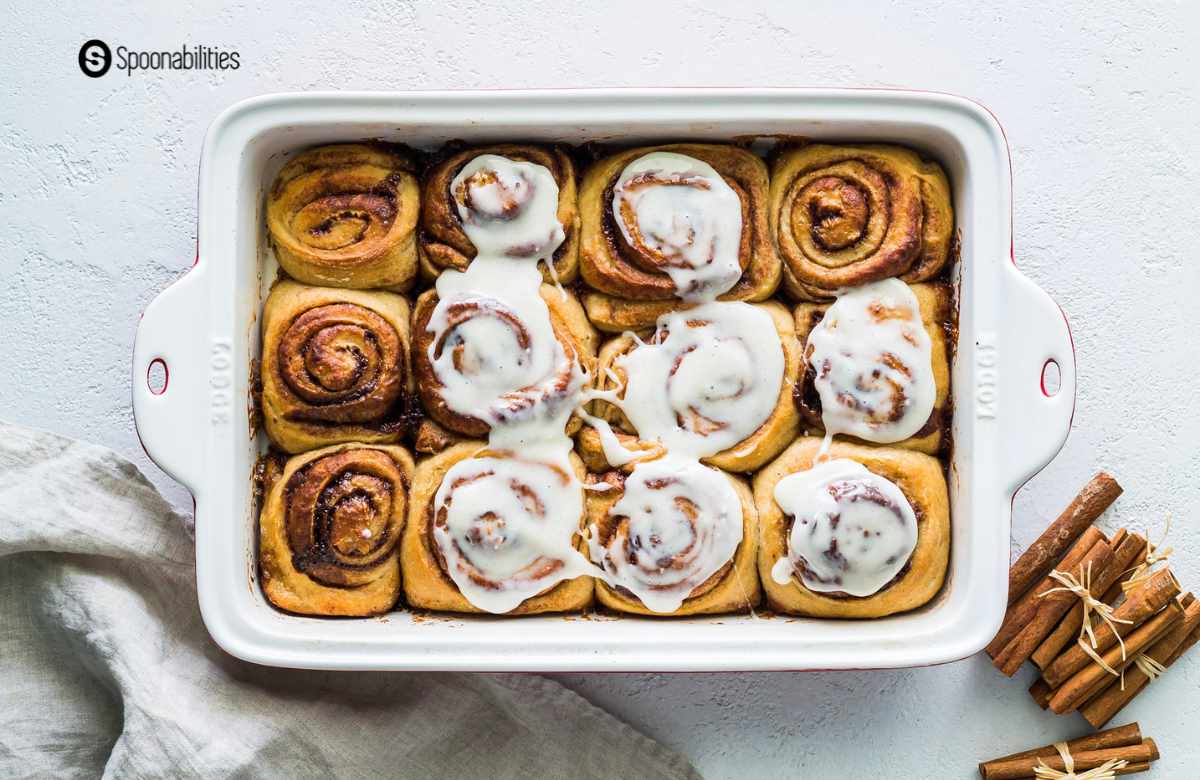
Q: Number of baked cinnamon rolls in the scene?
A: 12